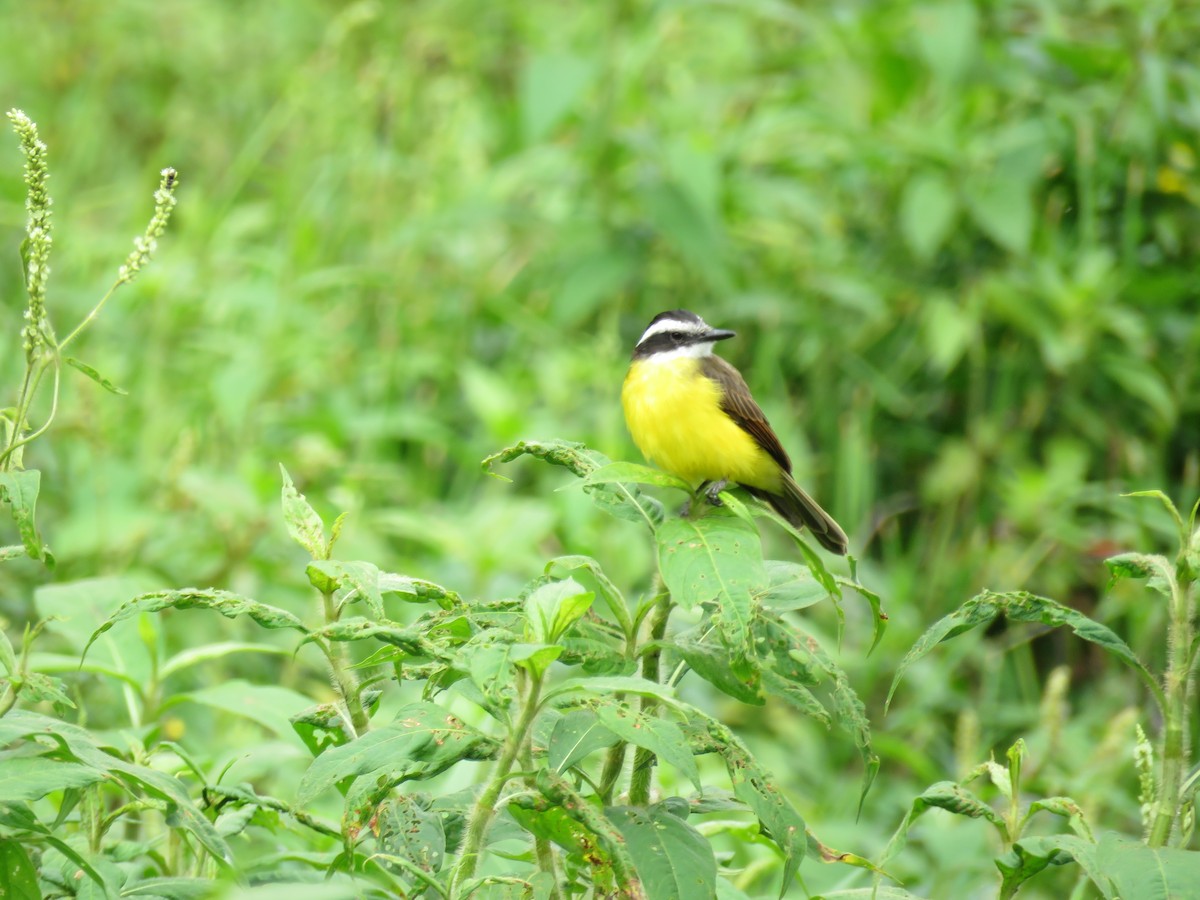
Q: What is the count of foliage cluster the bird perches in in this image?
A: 1